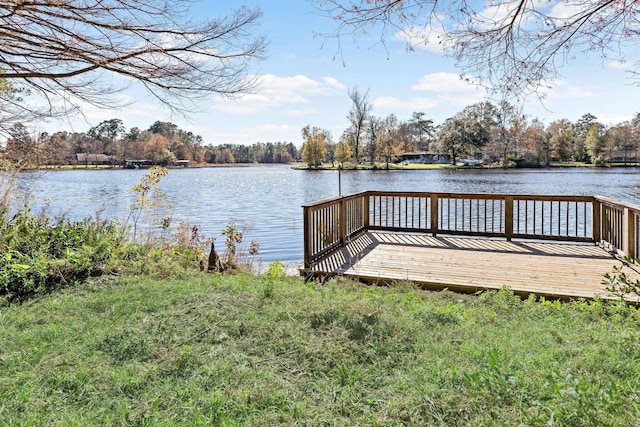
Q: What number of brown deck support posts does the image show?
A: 7